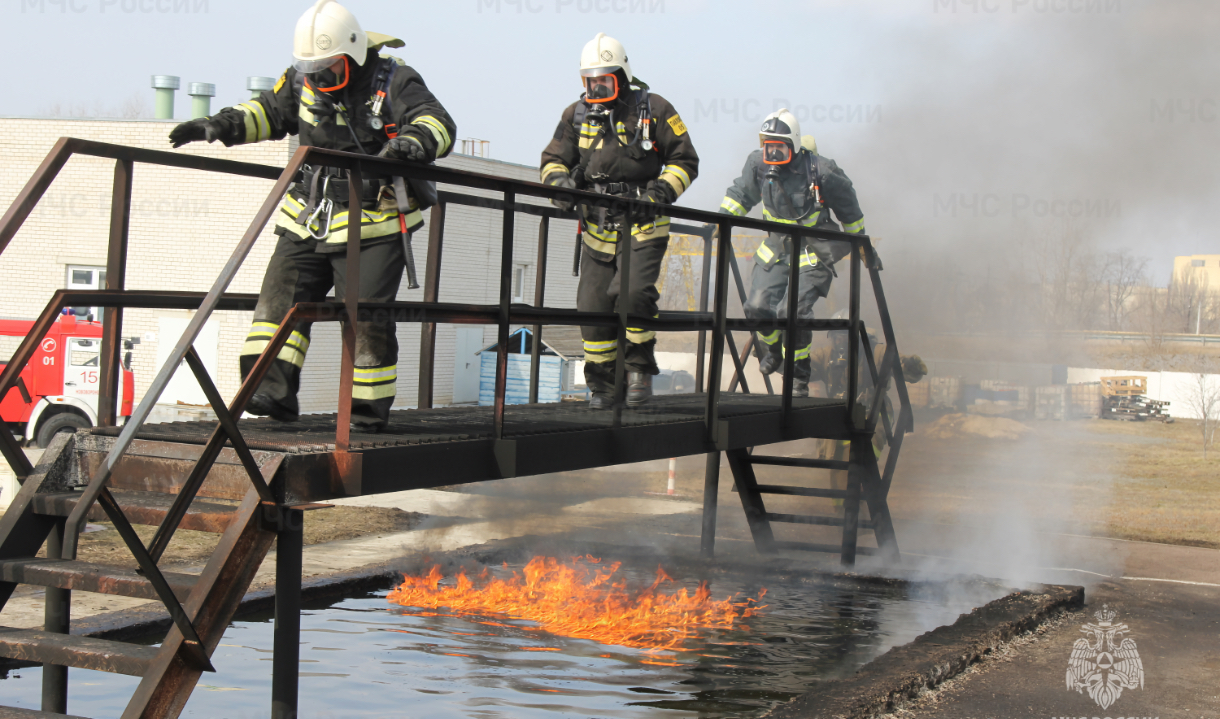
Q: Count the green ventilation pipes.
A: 3